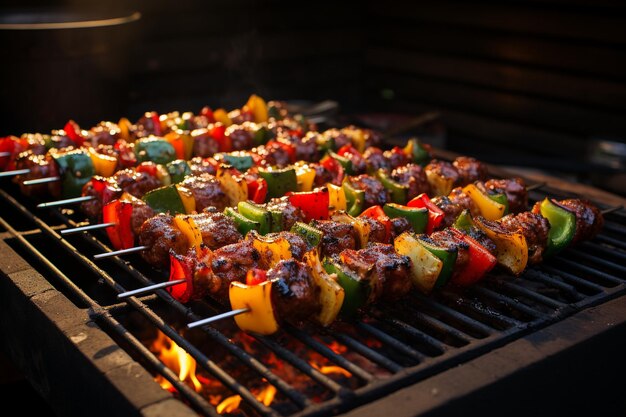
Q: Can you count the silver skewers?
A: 8